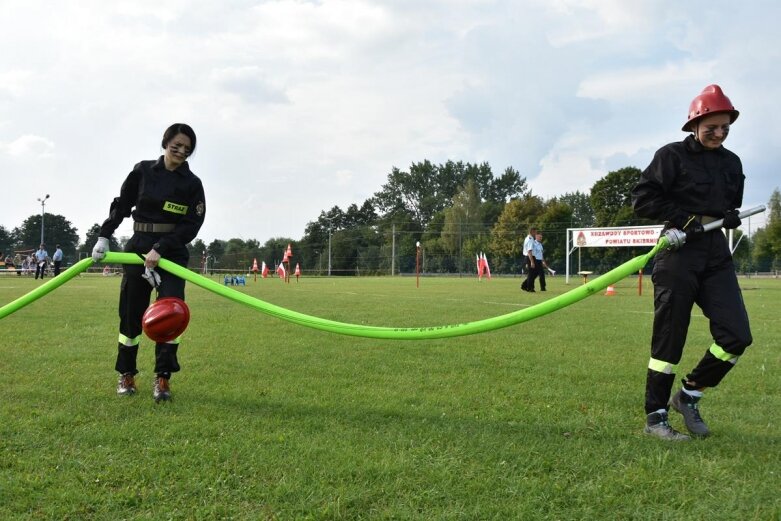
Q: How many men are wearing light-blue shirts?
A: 4